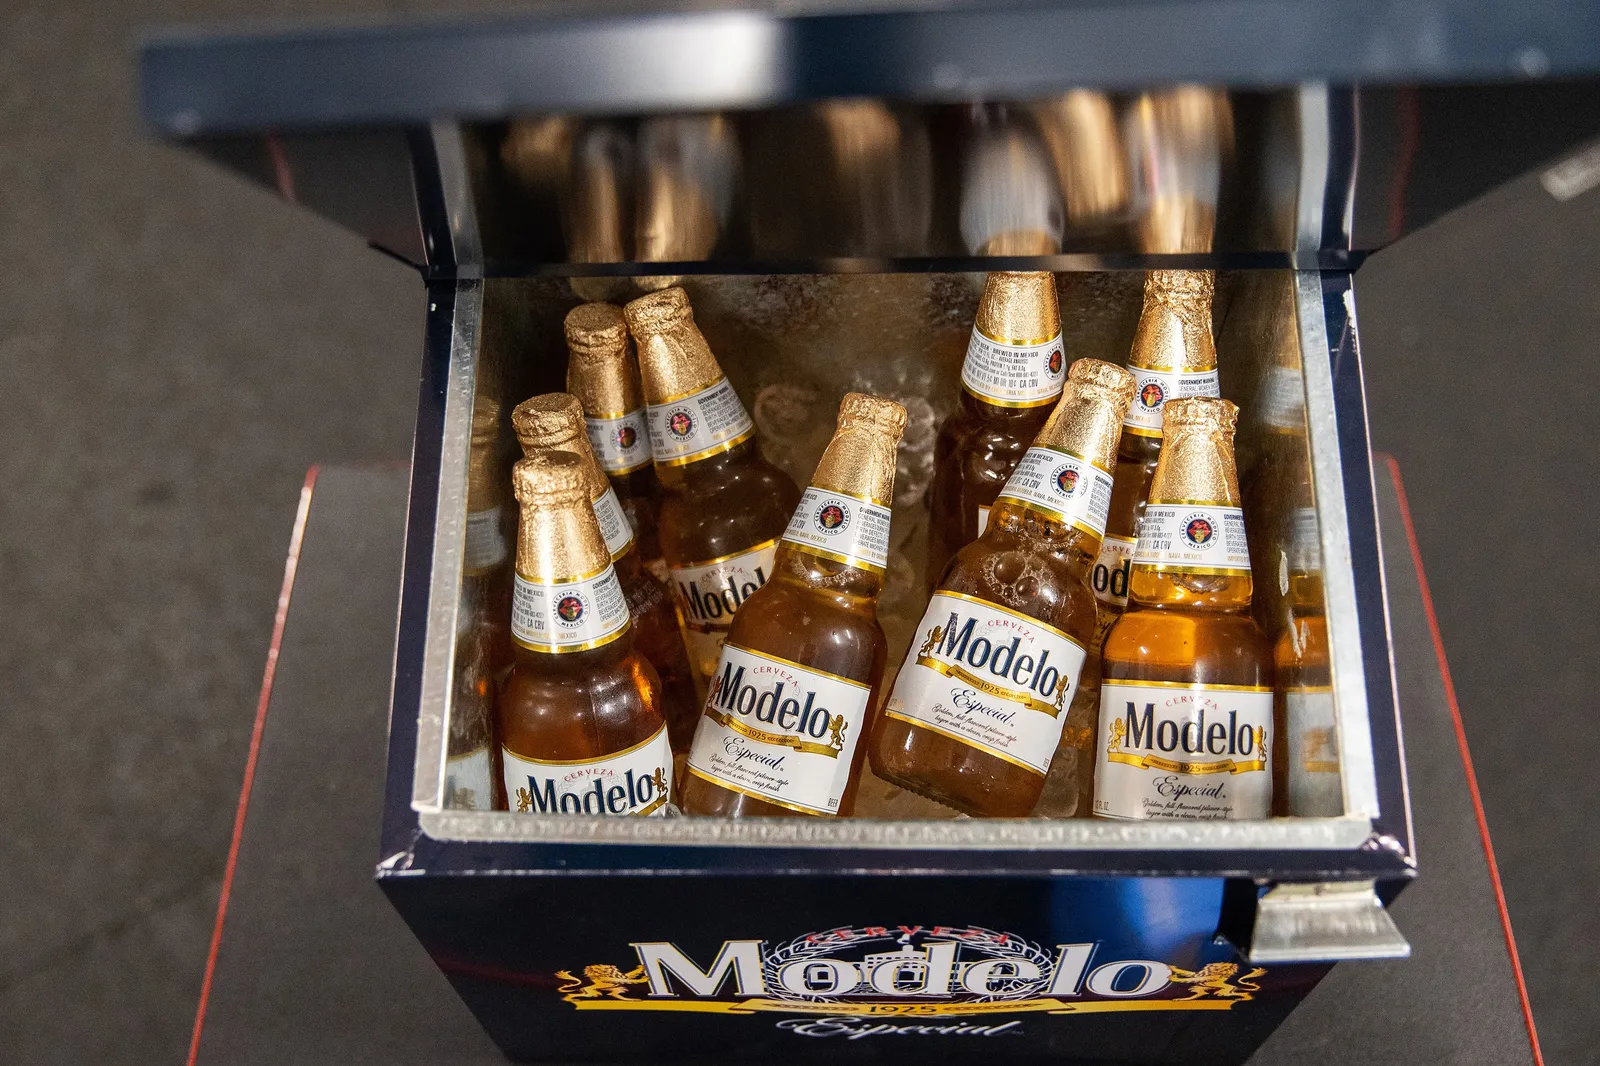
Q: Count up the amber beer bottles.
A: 9